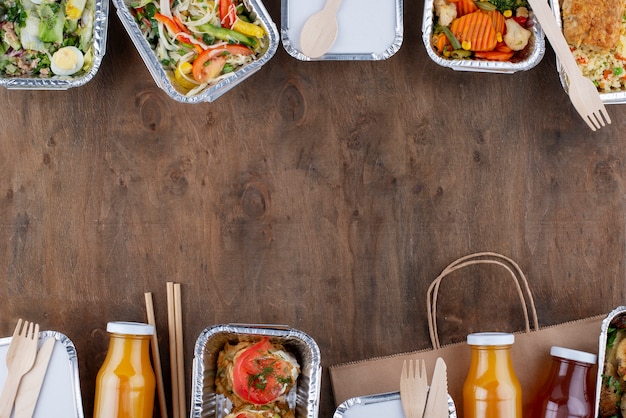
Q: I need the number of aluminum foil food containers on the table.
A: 9